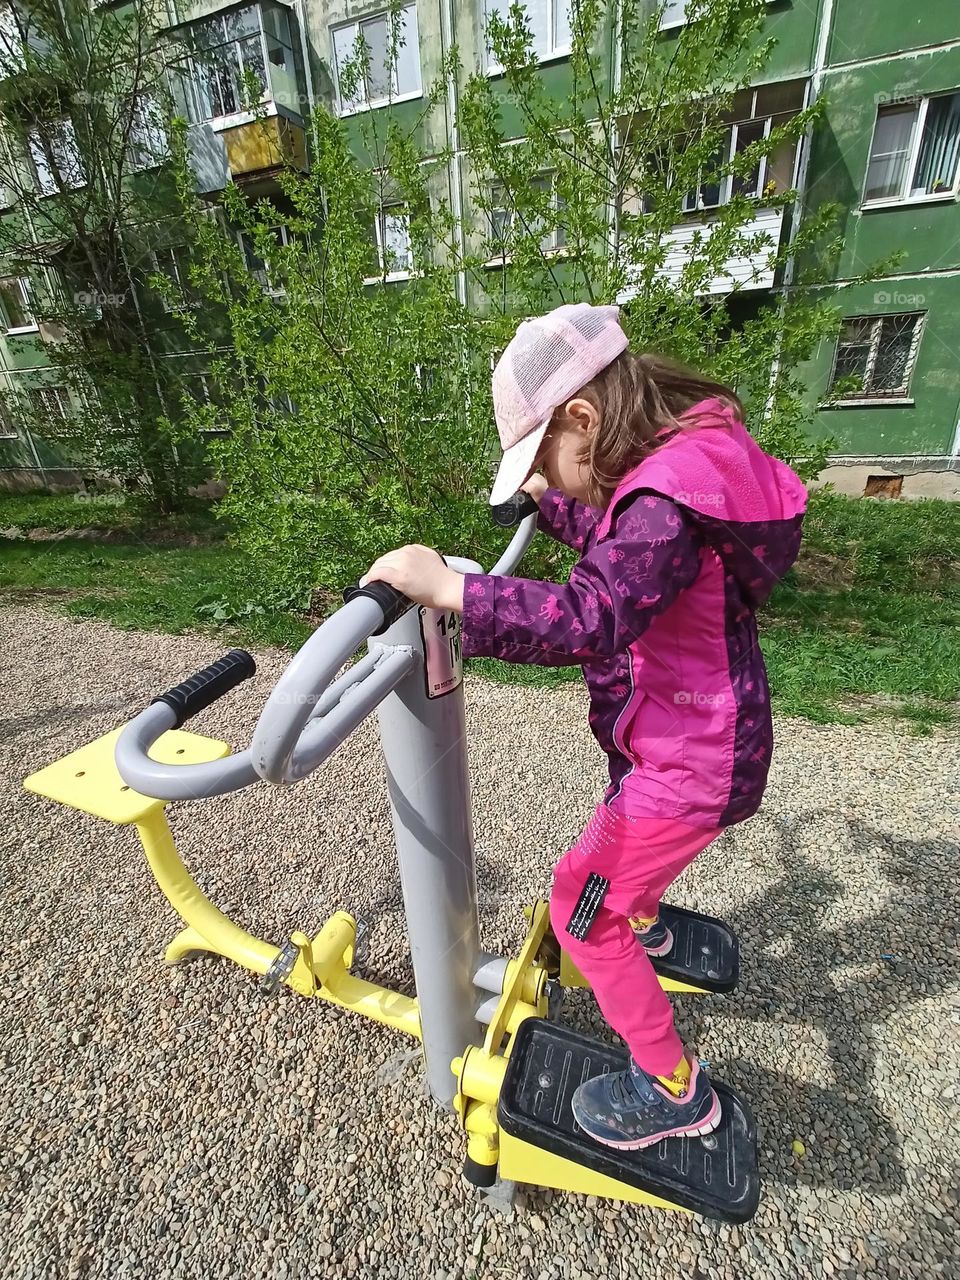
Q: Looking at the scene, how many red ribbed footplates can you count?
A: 0